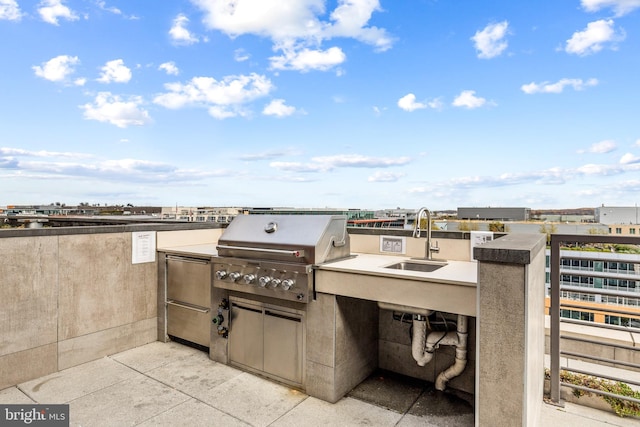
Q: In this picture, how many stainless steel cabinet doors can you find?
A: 2